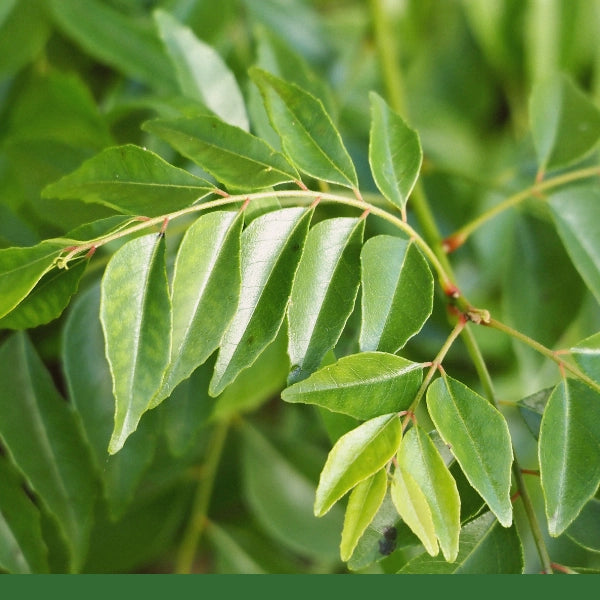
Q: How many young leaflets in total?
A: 4